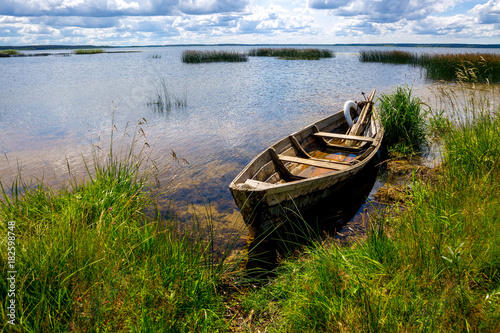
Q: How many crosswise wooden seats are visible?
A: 2